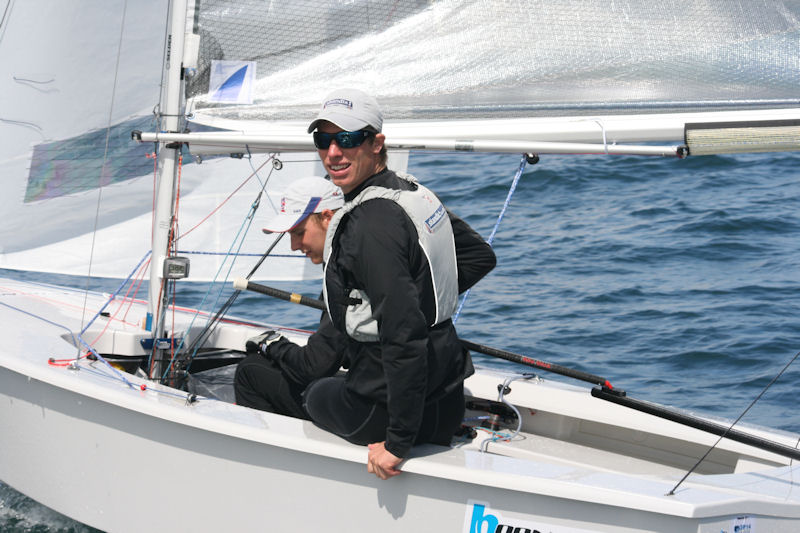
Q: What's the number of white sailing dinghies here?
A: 1